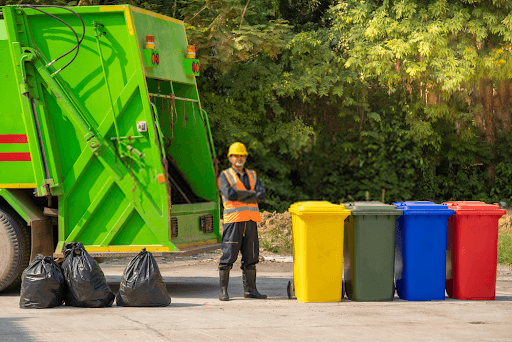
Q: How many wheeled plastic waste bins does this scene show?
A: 4